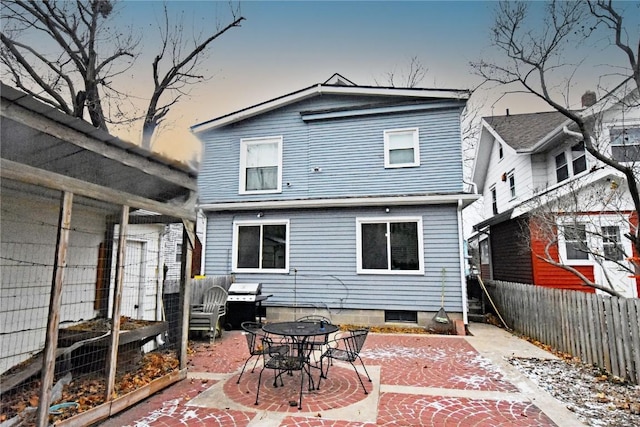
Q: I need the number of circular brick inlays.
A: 1